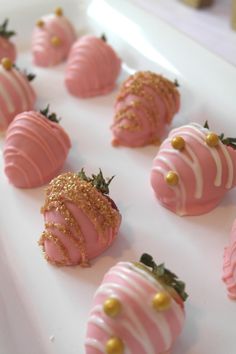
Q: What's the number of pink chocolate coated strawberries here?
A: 10